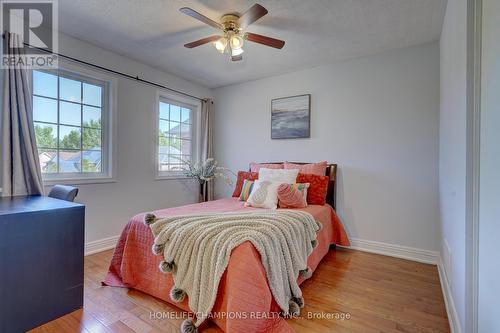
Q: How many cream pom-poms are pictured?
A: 10